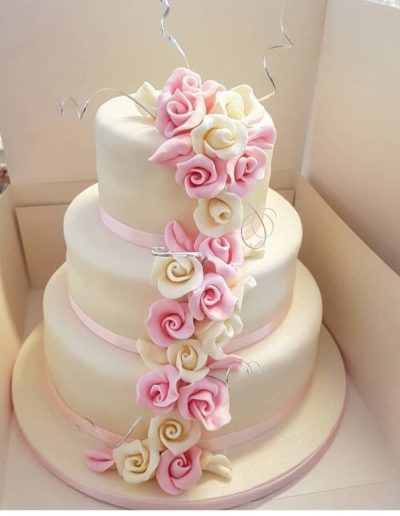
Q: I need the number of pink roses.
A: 10